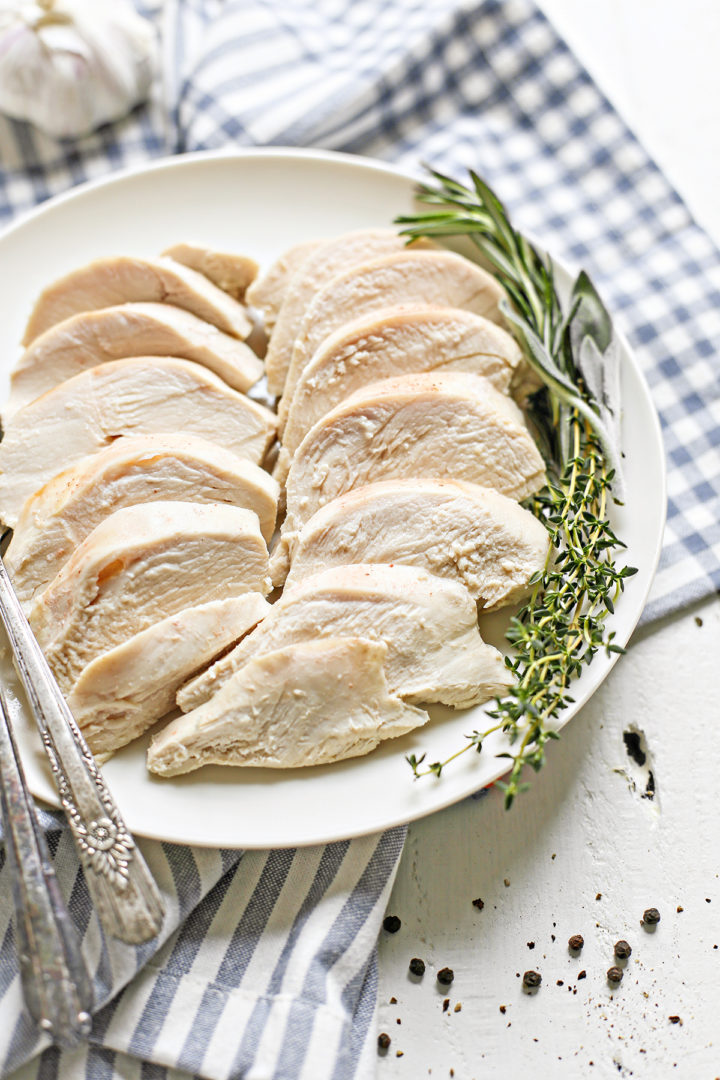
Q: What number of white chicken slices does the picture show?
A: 15